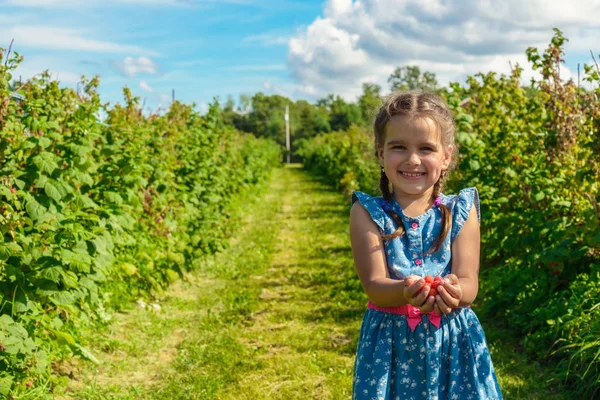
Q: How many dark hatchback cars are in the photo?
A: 0